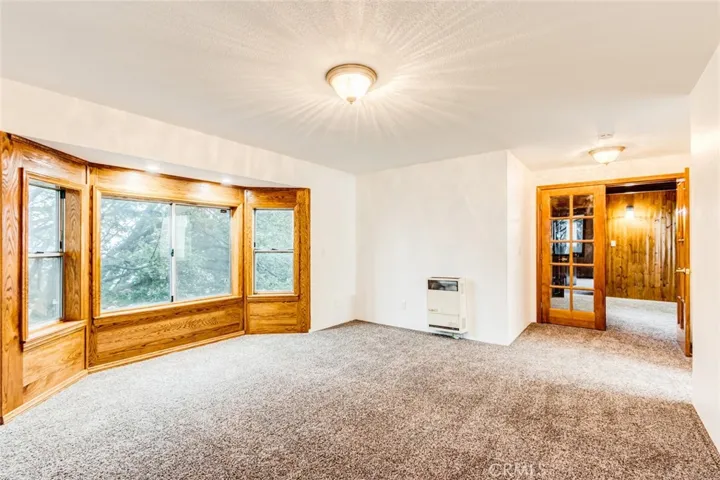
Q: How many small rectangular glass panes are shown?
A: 10